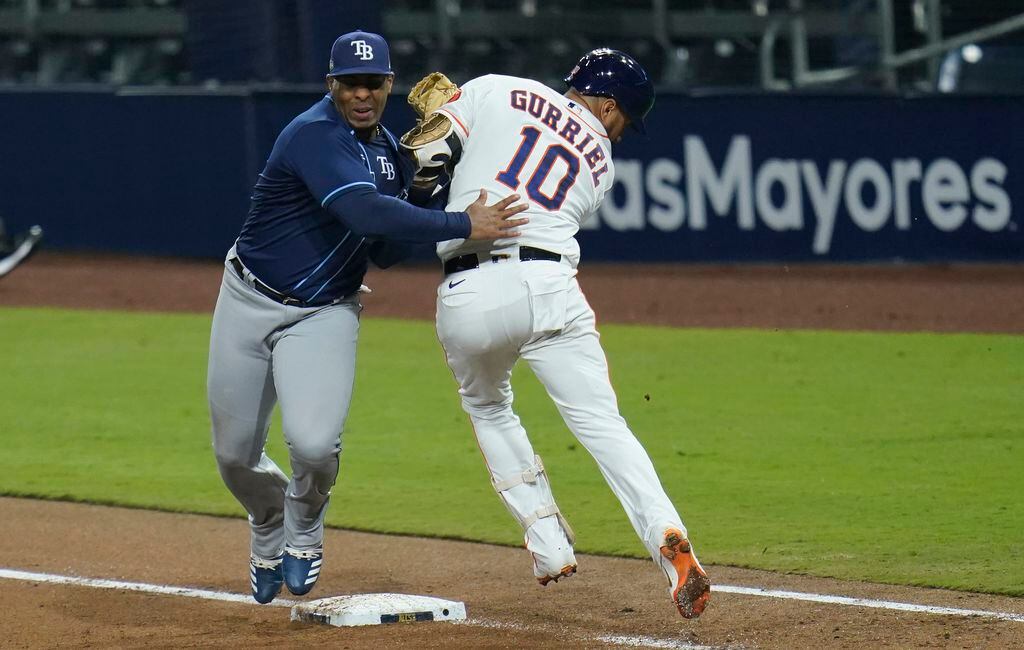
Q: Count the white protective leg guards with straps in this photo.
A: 1